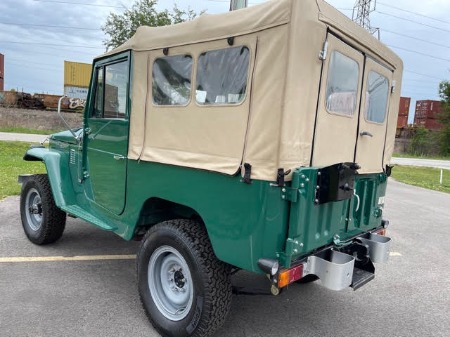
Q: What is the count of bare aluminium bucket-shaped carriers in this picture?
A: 2